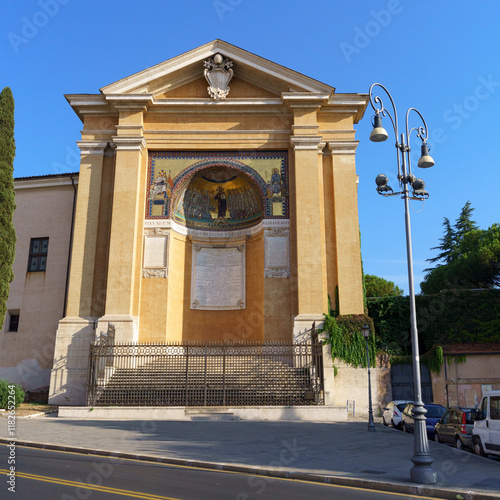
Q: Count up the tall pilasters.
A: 4